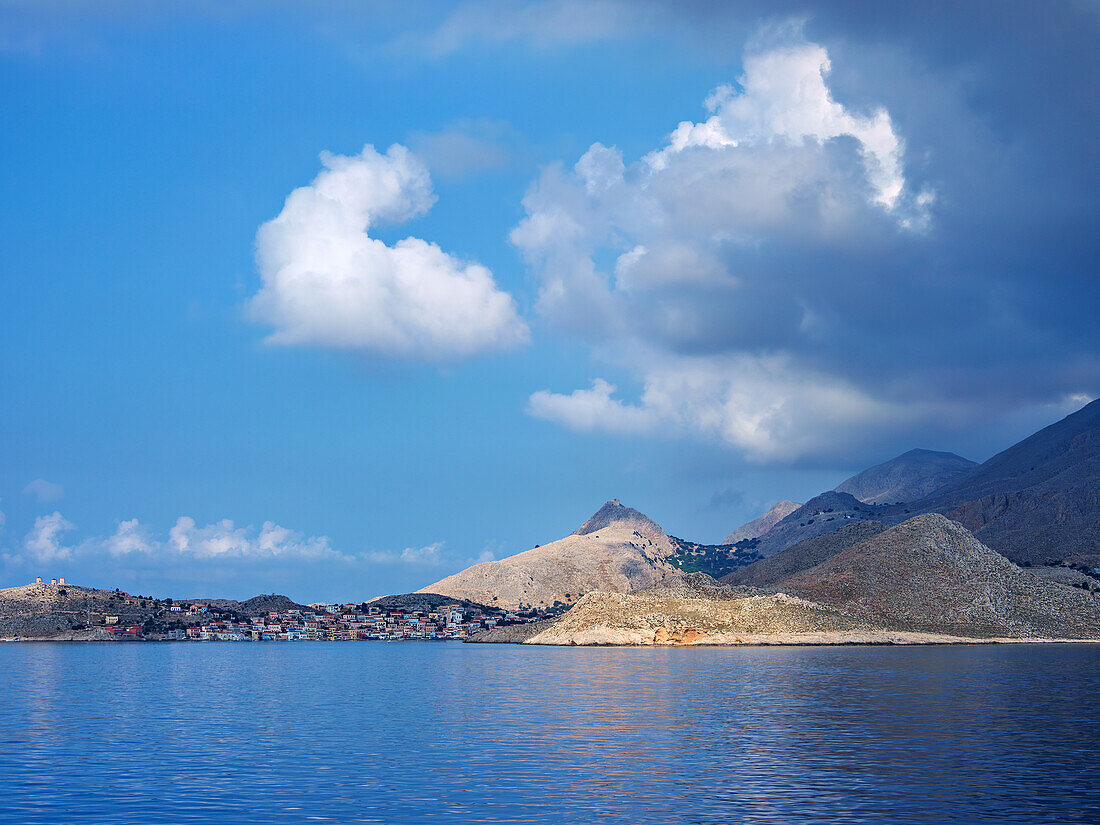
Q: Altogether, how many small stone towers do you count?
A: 3